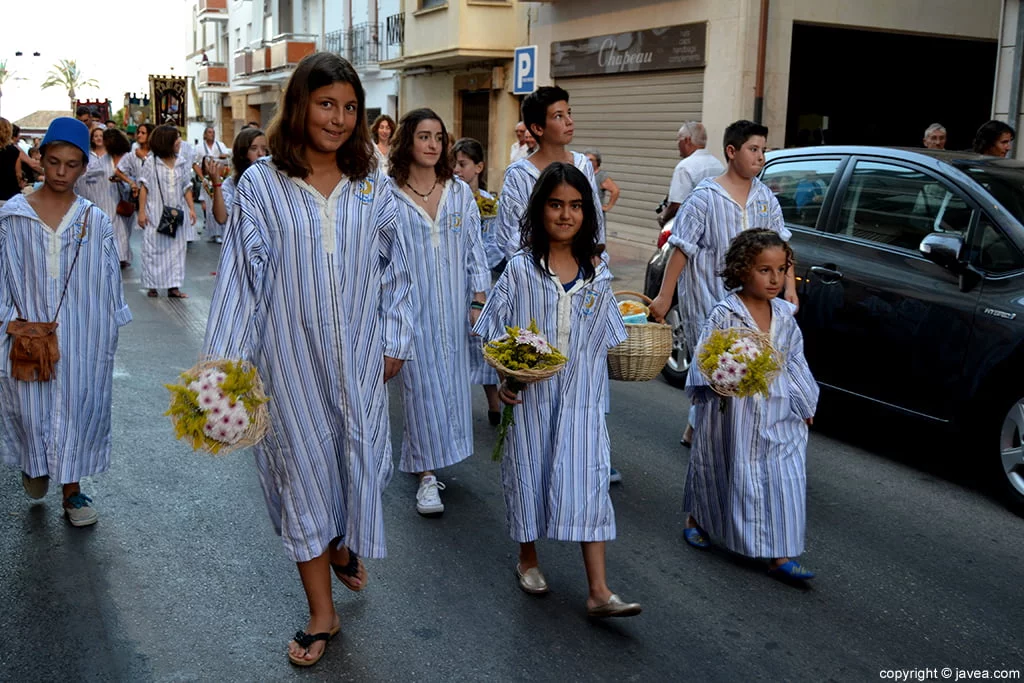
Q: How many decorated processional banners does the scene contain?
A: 3